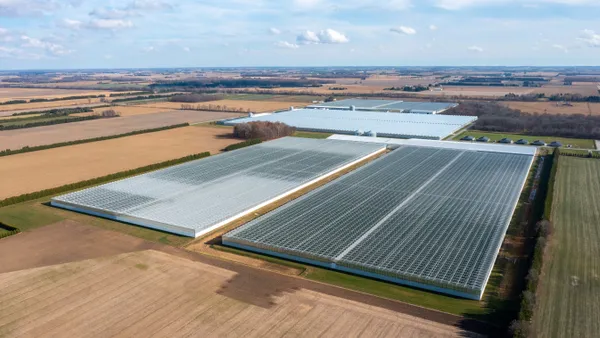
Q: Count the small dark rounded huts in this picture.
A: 6